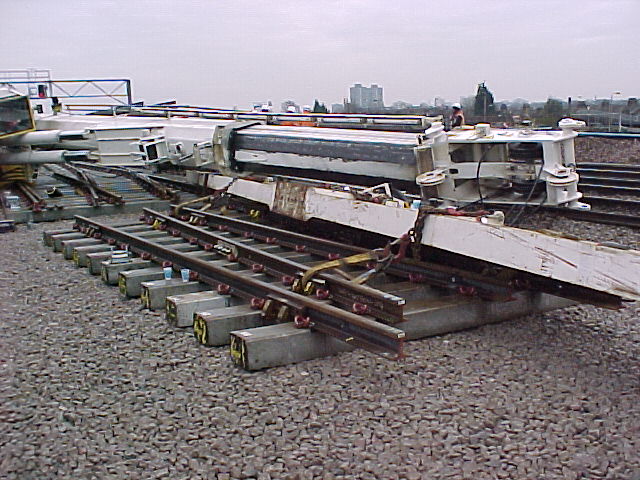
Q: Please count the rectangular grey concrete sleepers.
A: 11